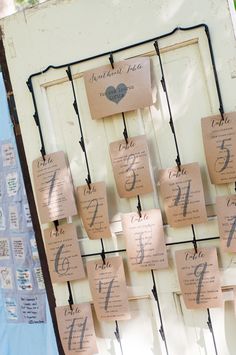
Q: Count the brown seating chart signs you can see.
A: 12